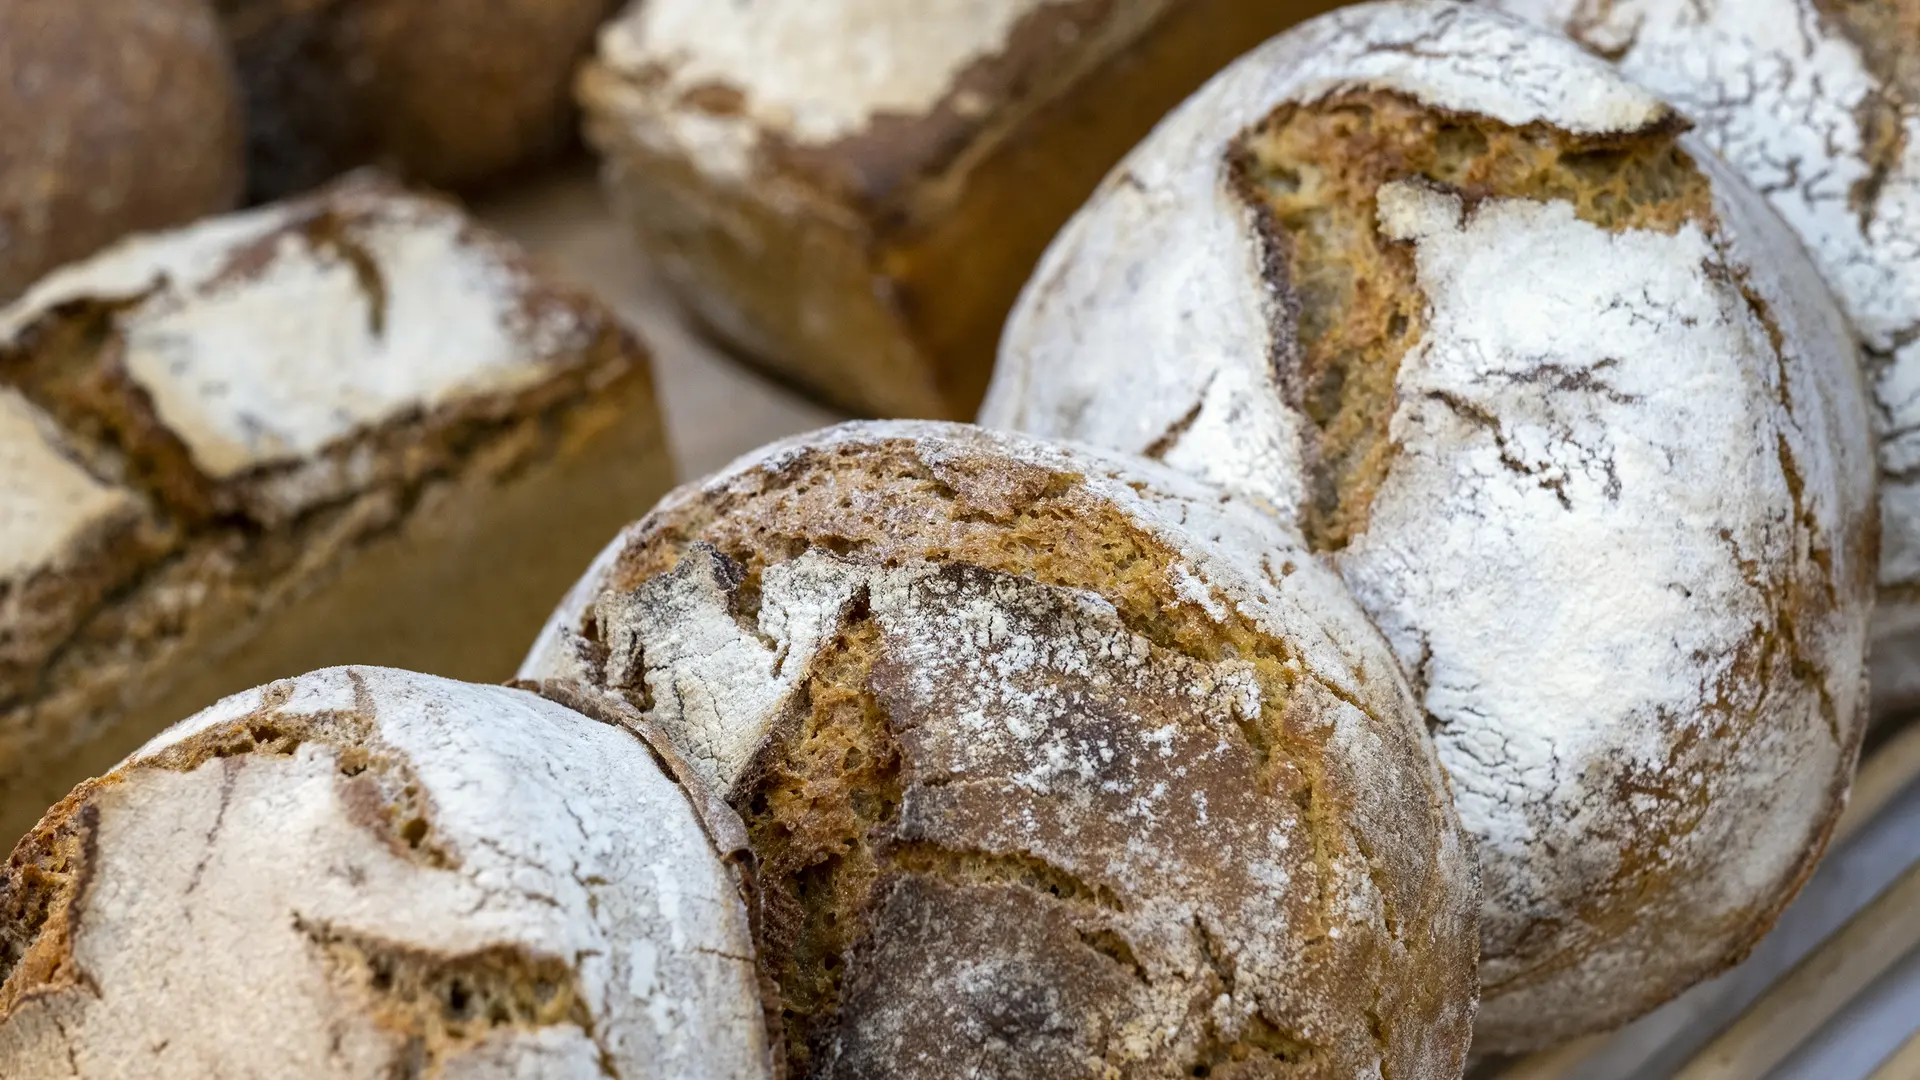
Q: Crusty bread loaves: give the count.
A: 8